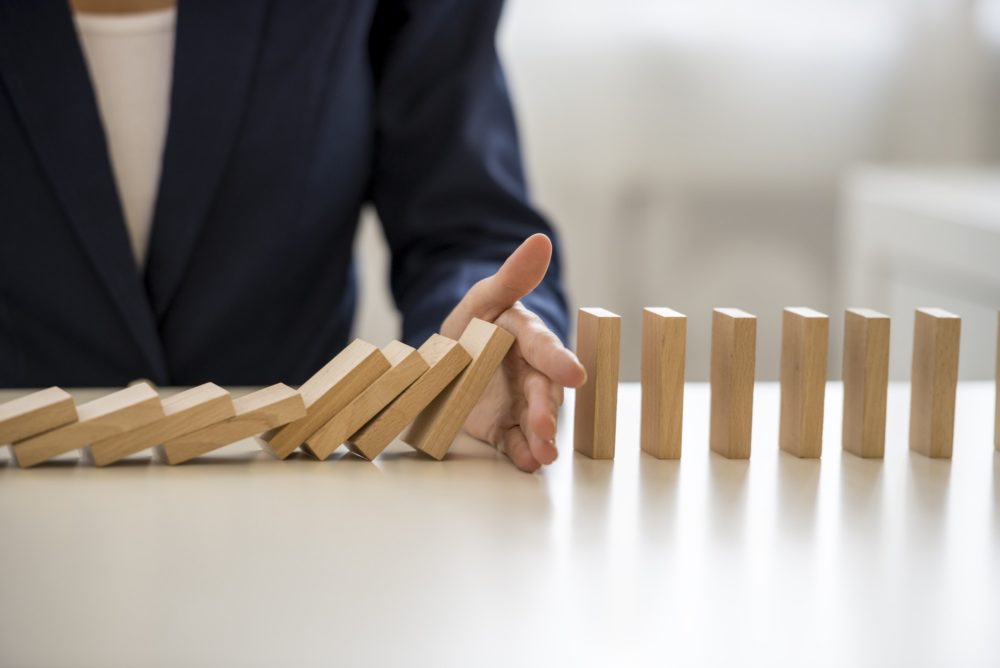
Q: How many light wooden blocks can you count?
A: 14